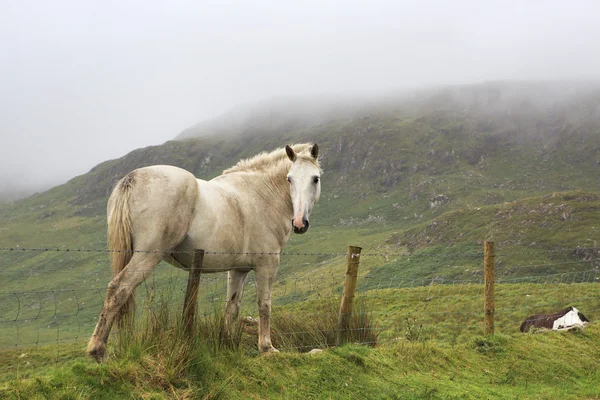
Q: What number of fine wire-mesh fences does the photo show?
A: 1